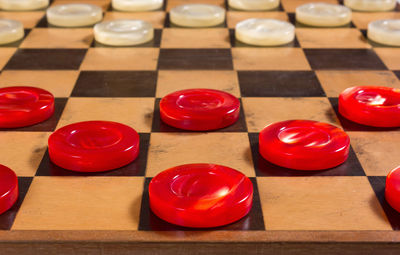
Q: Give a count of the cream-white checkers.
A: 11